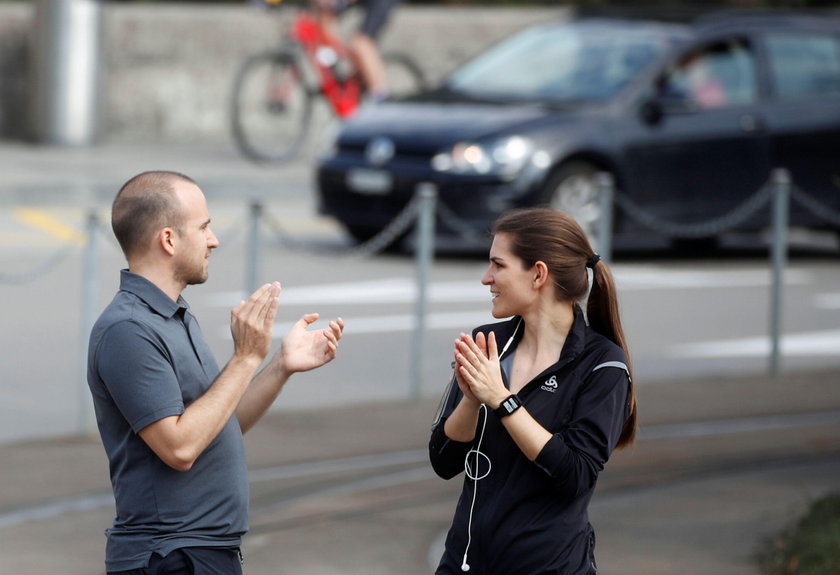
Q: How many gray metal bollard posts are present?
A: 5